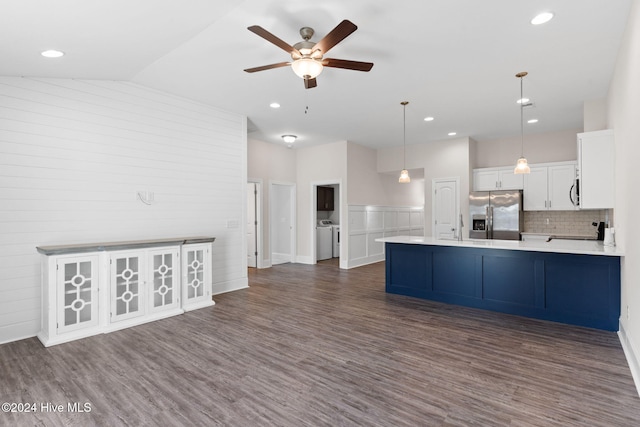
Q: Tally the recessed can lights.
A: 7